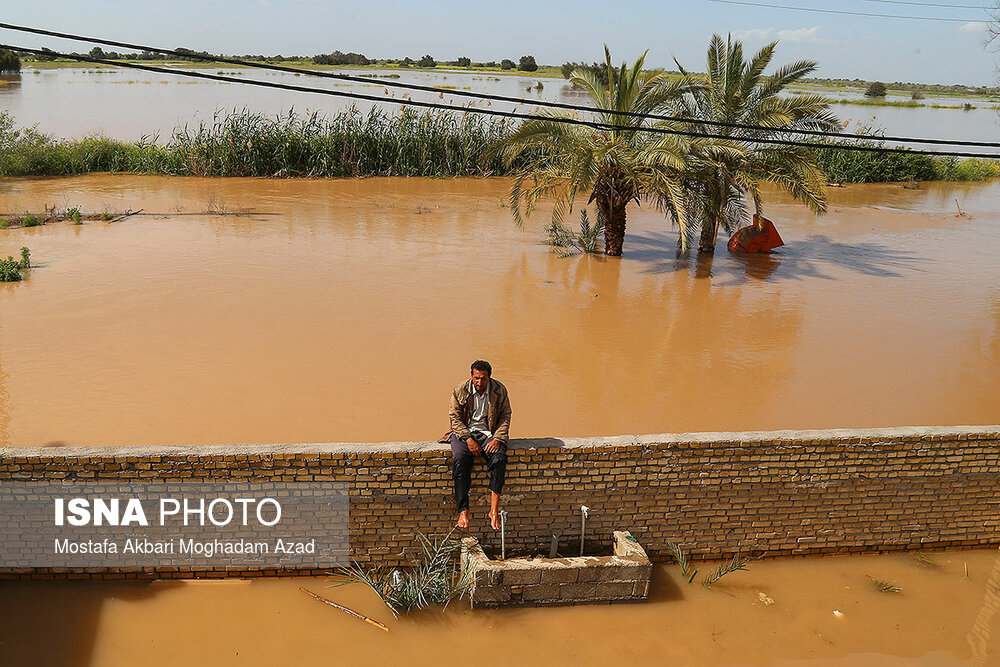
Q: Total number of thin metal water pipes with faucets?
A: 2